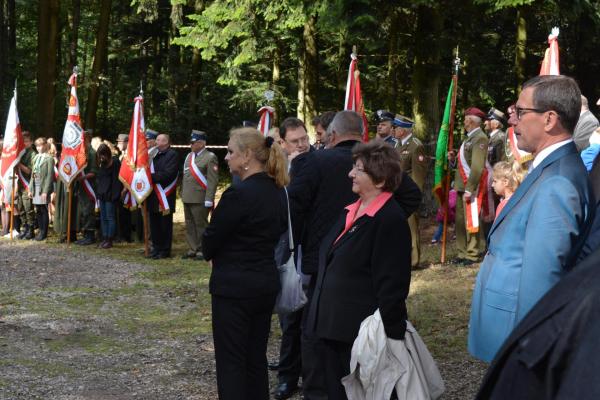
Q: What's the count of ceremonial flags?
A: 7